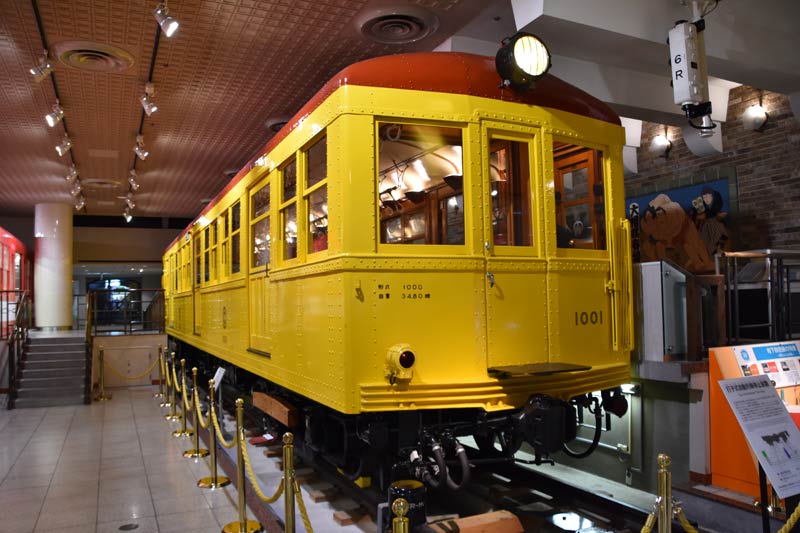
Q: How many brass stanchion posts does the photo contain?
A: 11